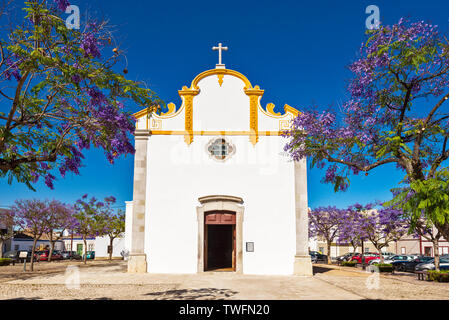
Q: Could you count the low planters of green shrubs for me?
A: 4